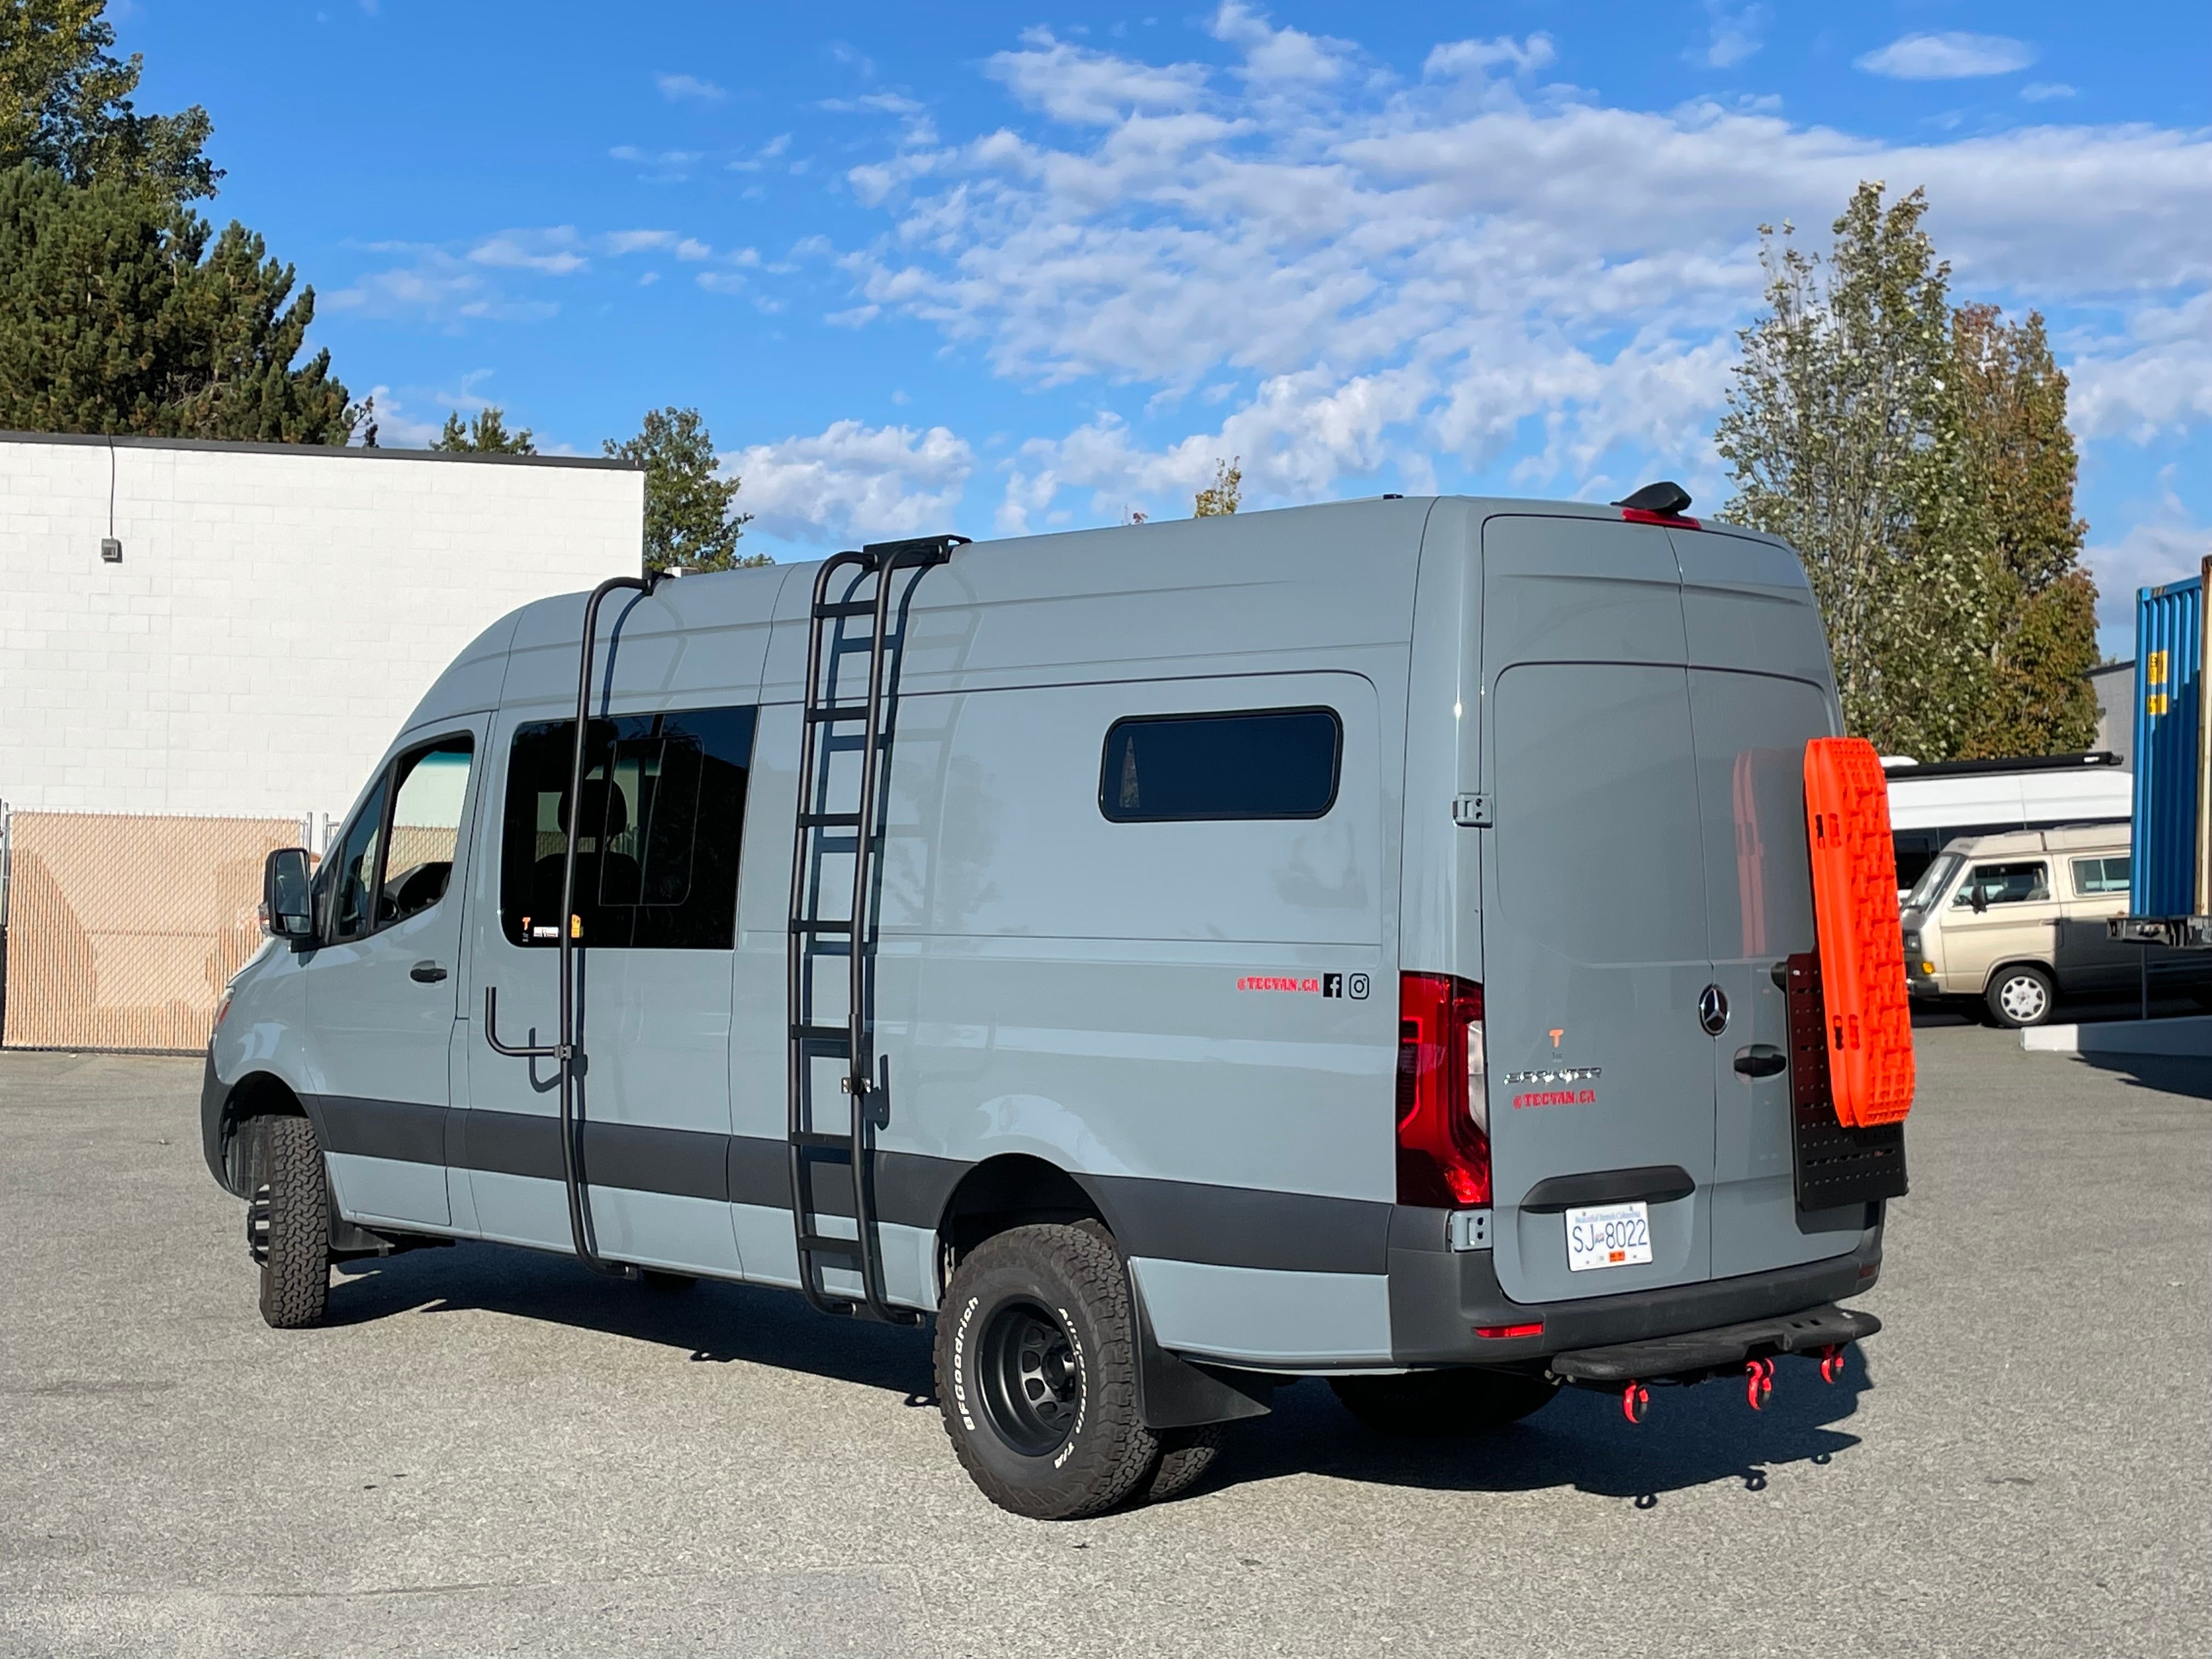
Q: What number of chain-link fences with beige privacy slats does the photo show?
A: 1